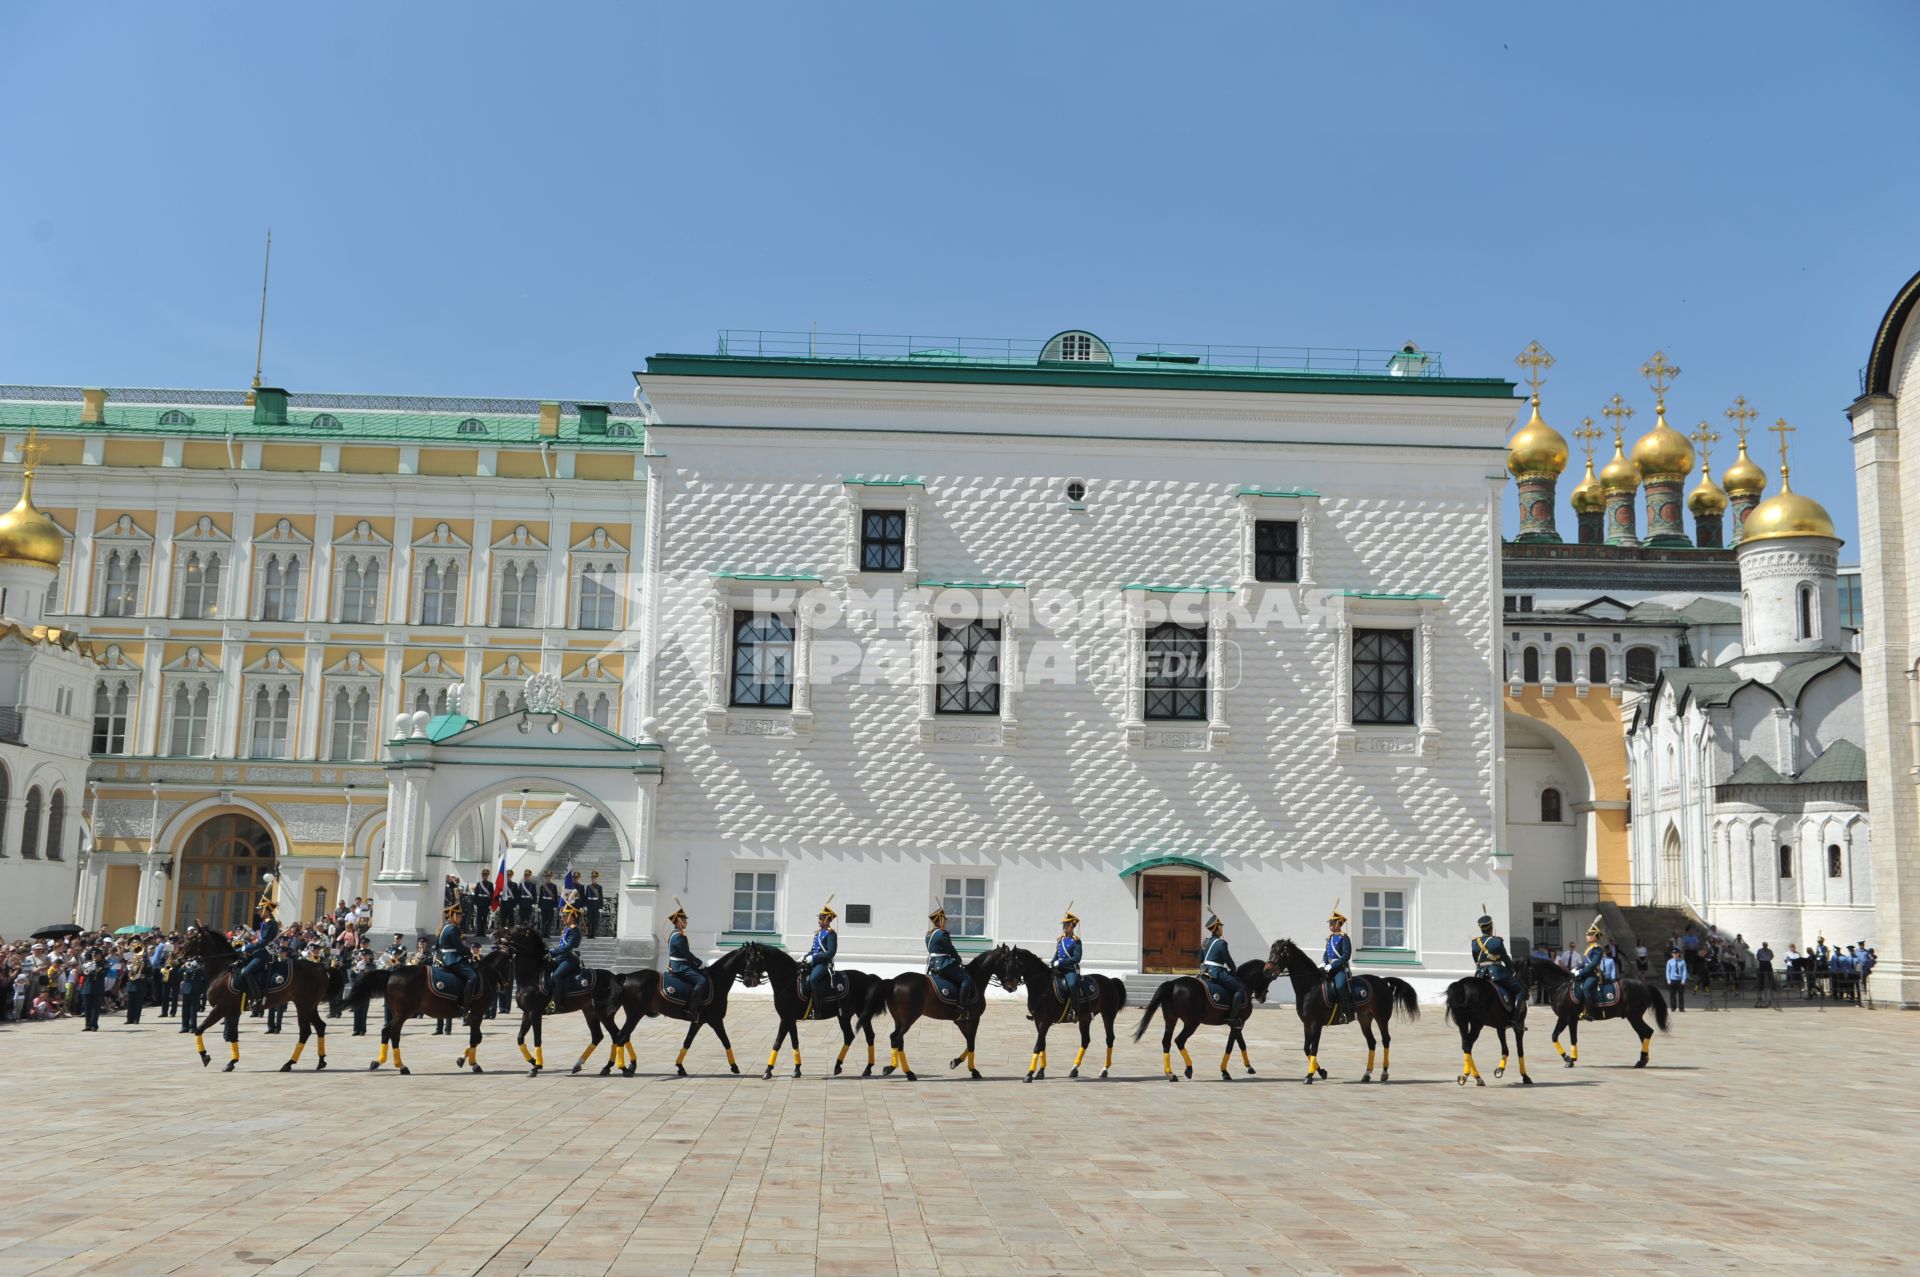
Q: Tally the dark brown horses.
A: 11